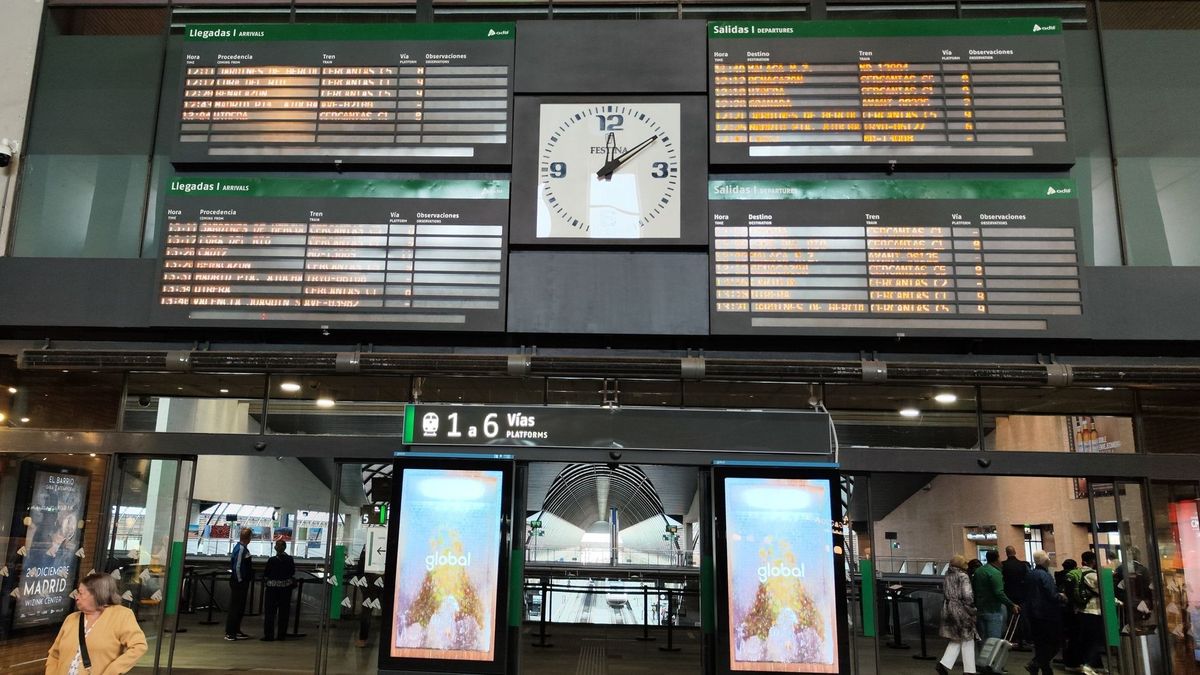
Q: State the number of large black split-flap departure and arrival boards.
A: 4